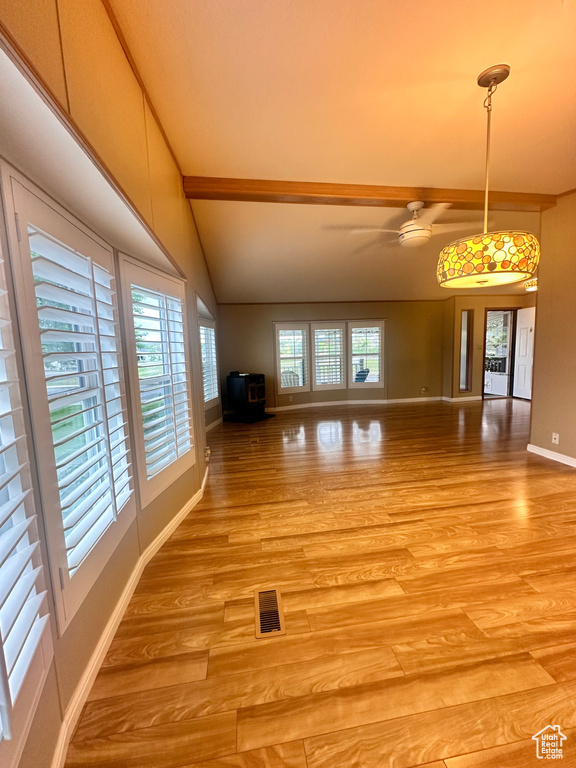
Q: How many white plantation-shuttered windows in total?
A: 7